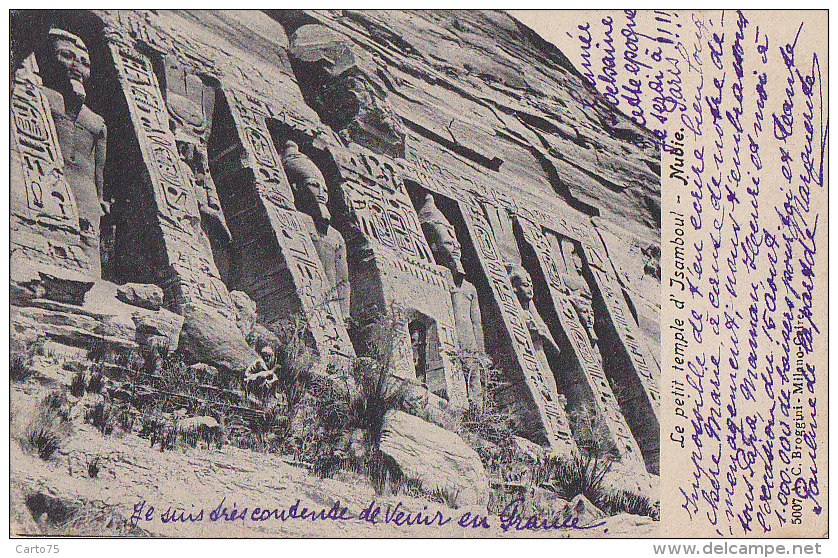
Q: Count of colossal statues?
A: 6